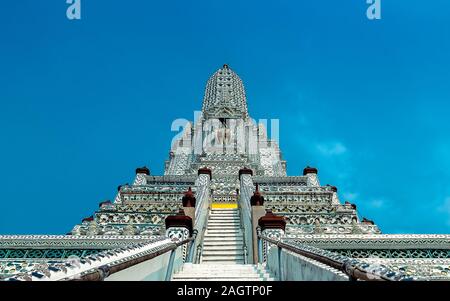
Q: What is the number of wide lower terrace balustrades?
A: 2